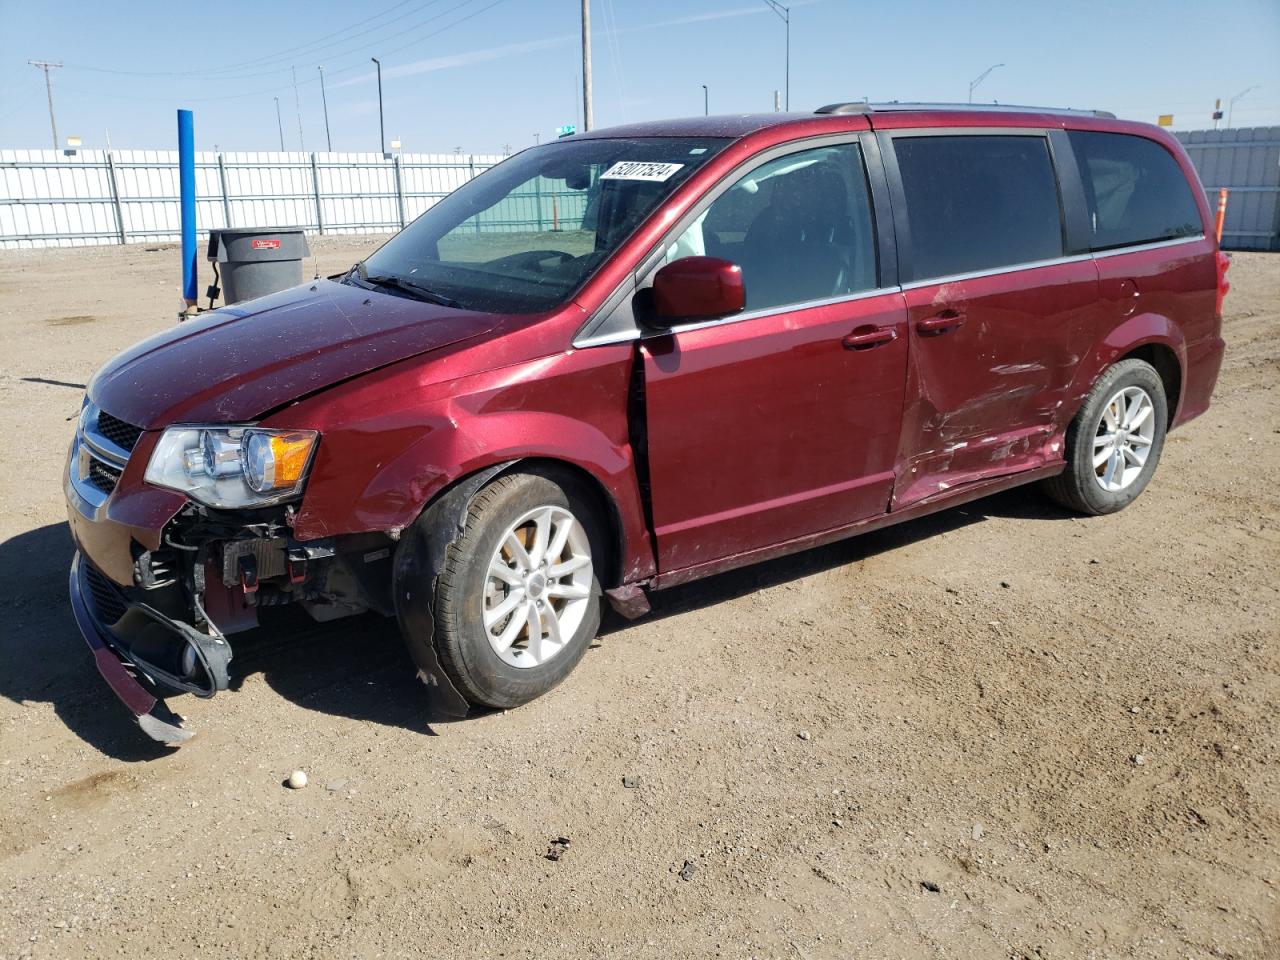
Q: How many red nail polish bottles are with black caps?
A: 0